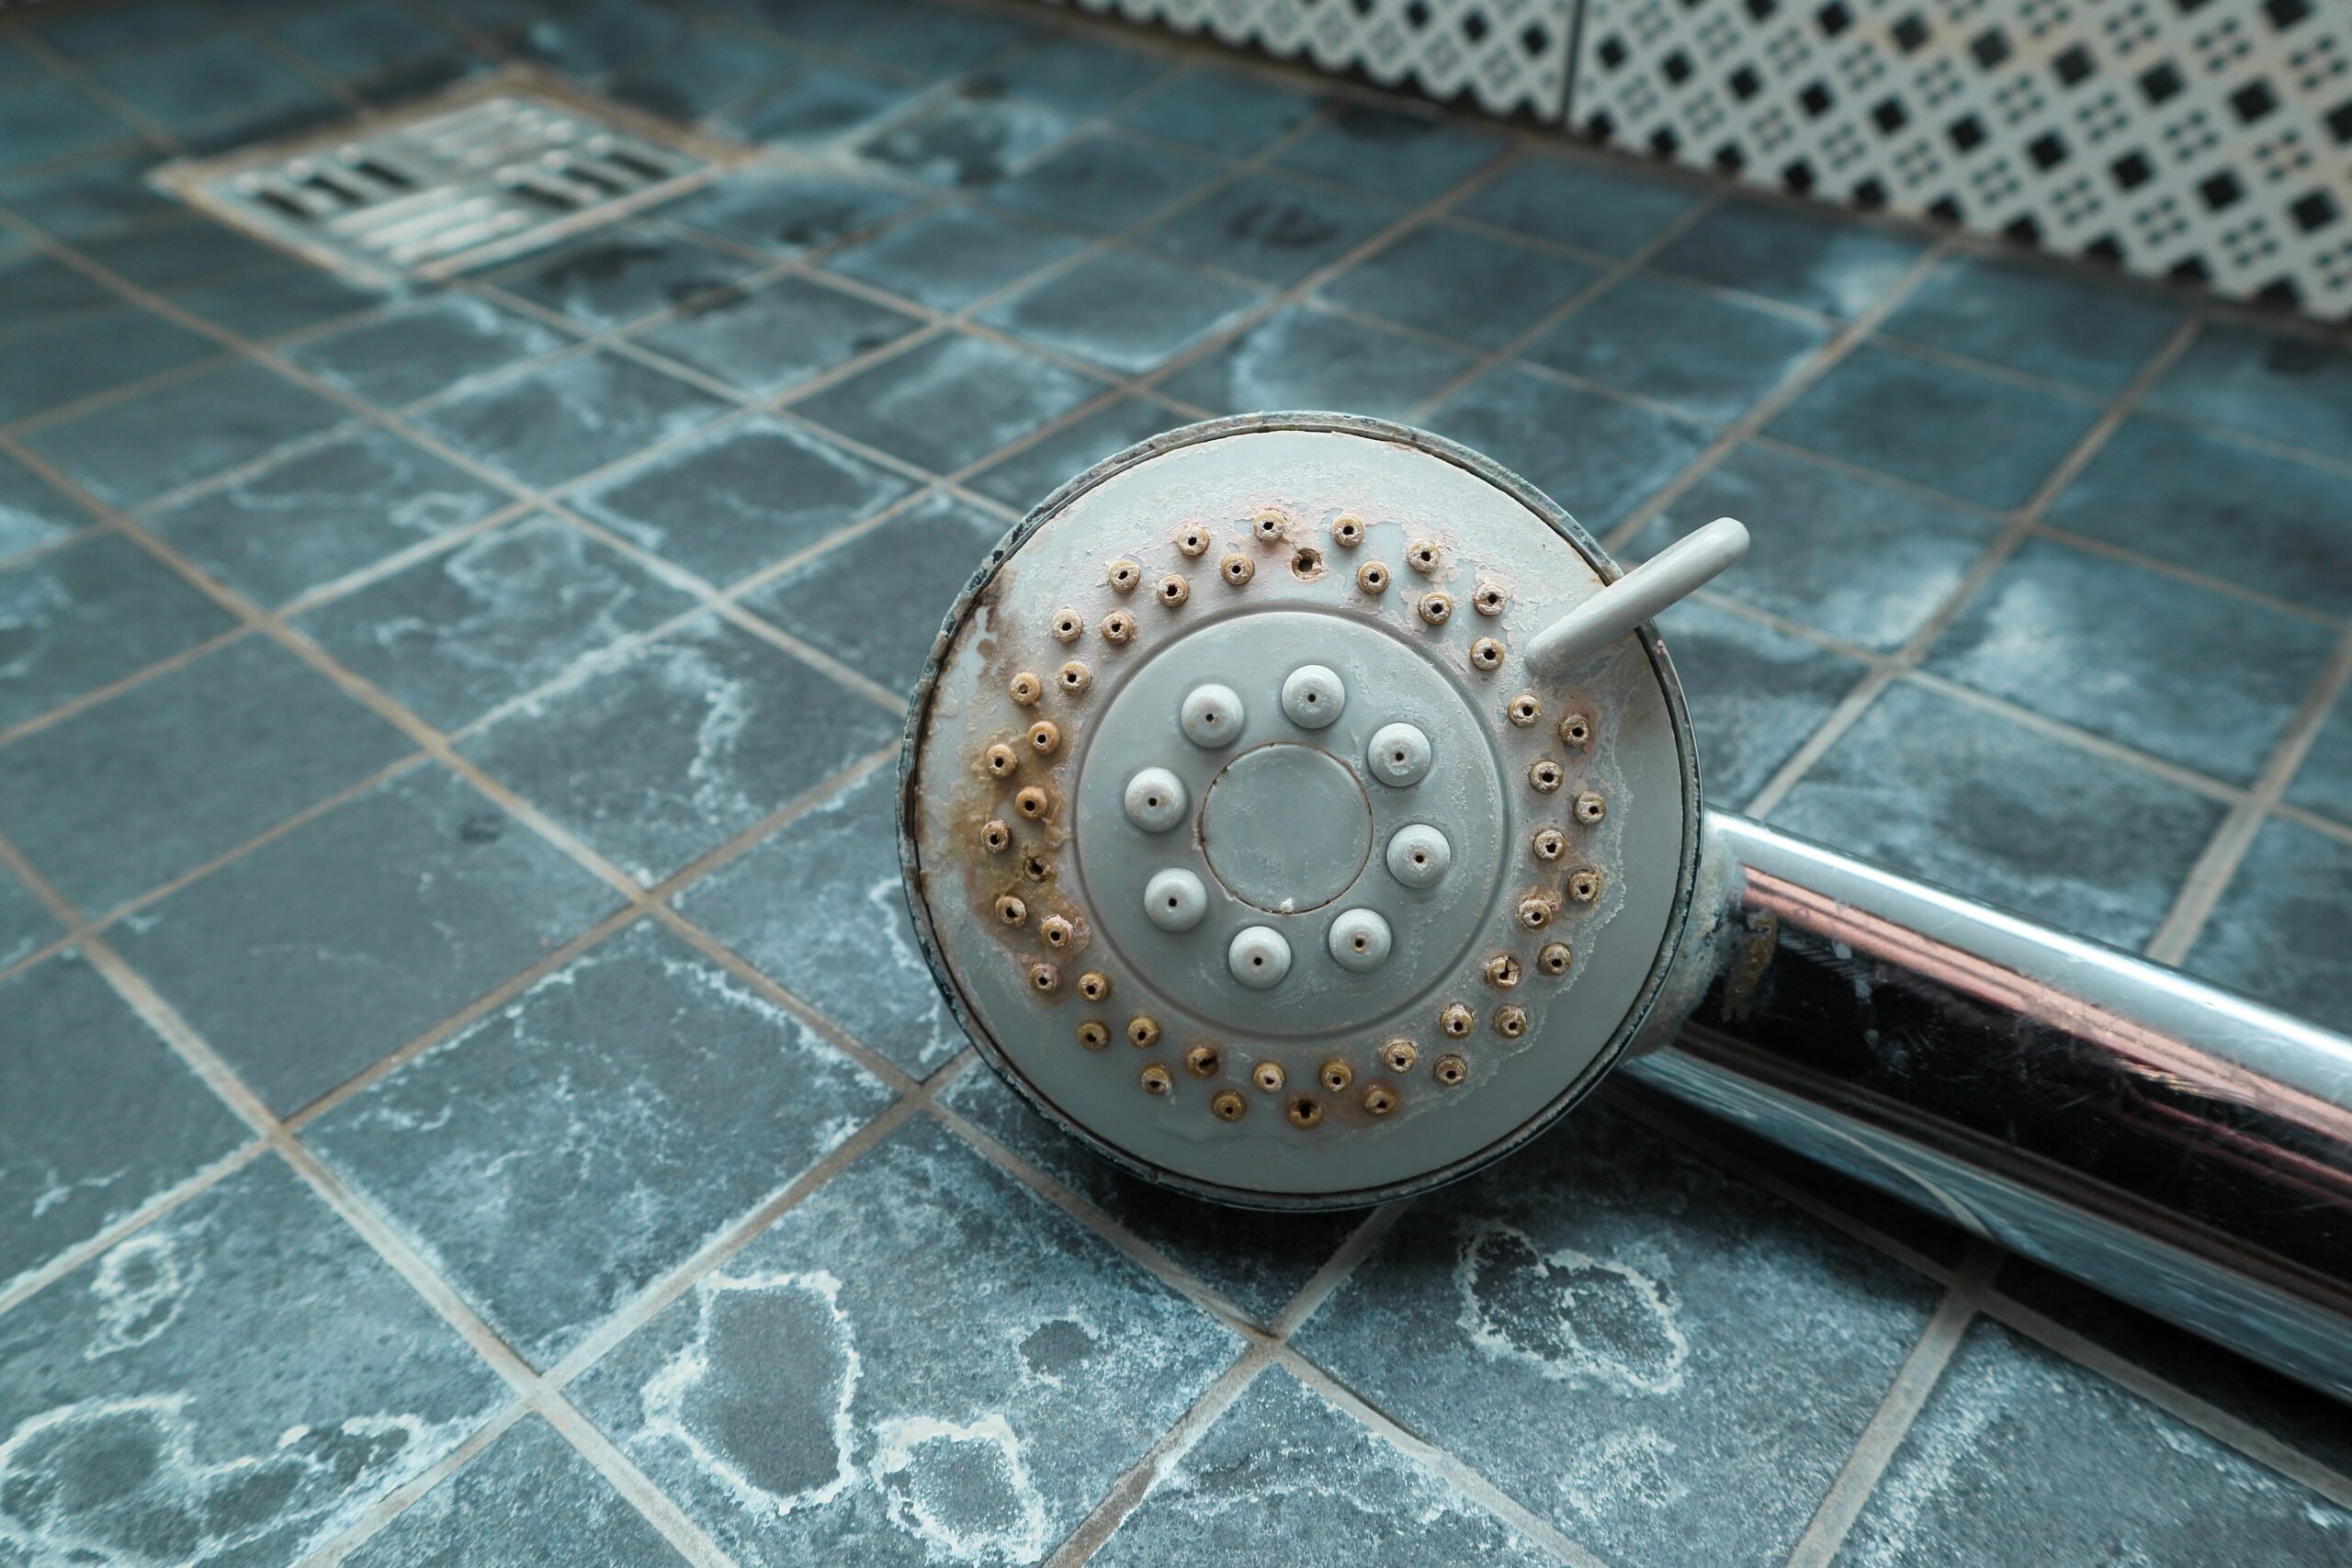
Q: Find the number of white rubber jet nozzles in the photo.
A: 8